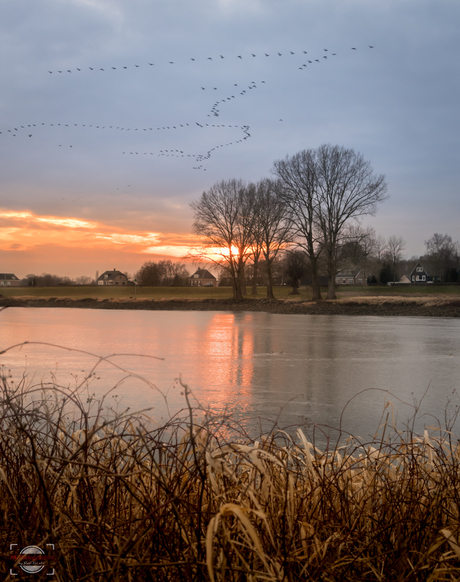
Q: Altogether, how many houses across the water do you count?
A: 5